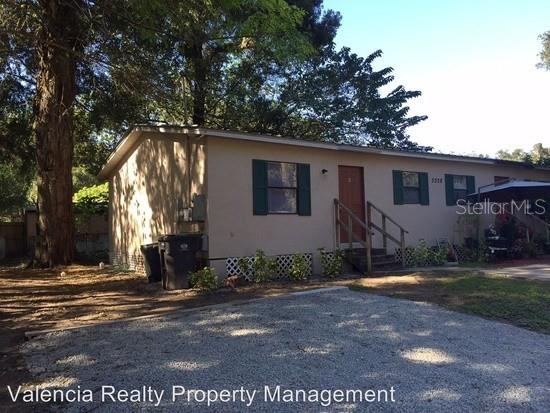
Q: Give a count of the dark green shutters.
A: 6